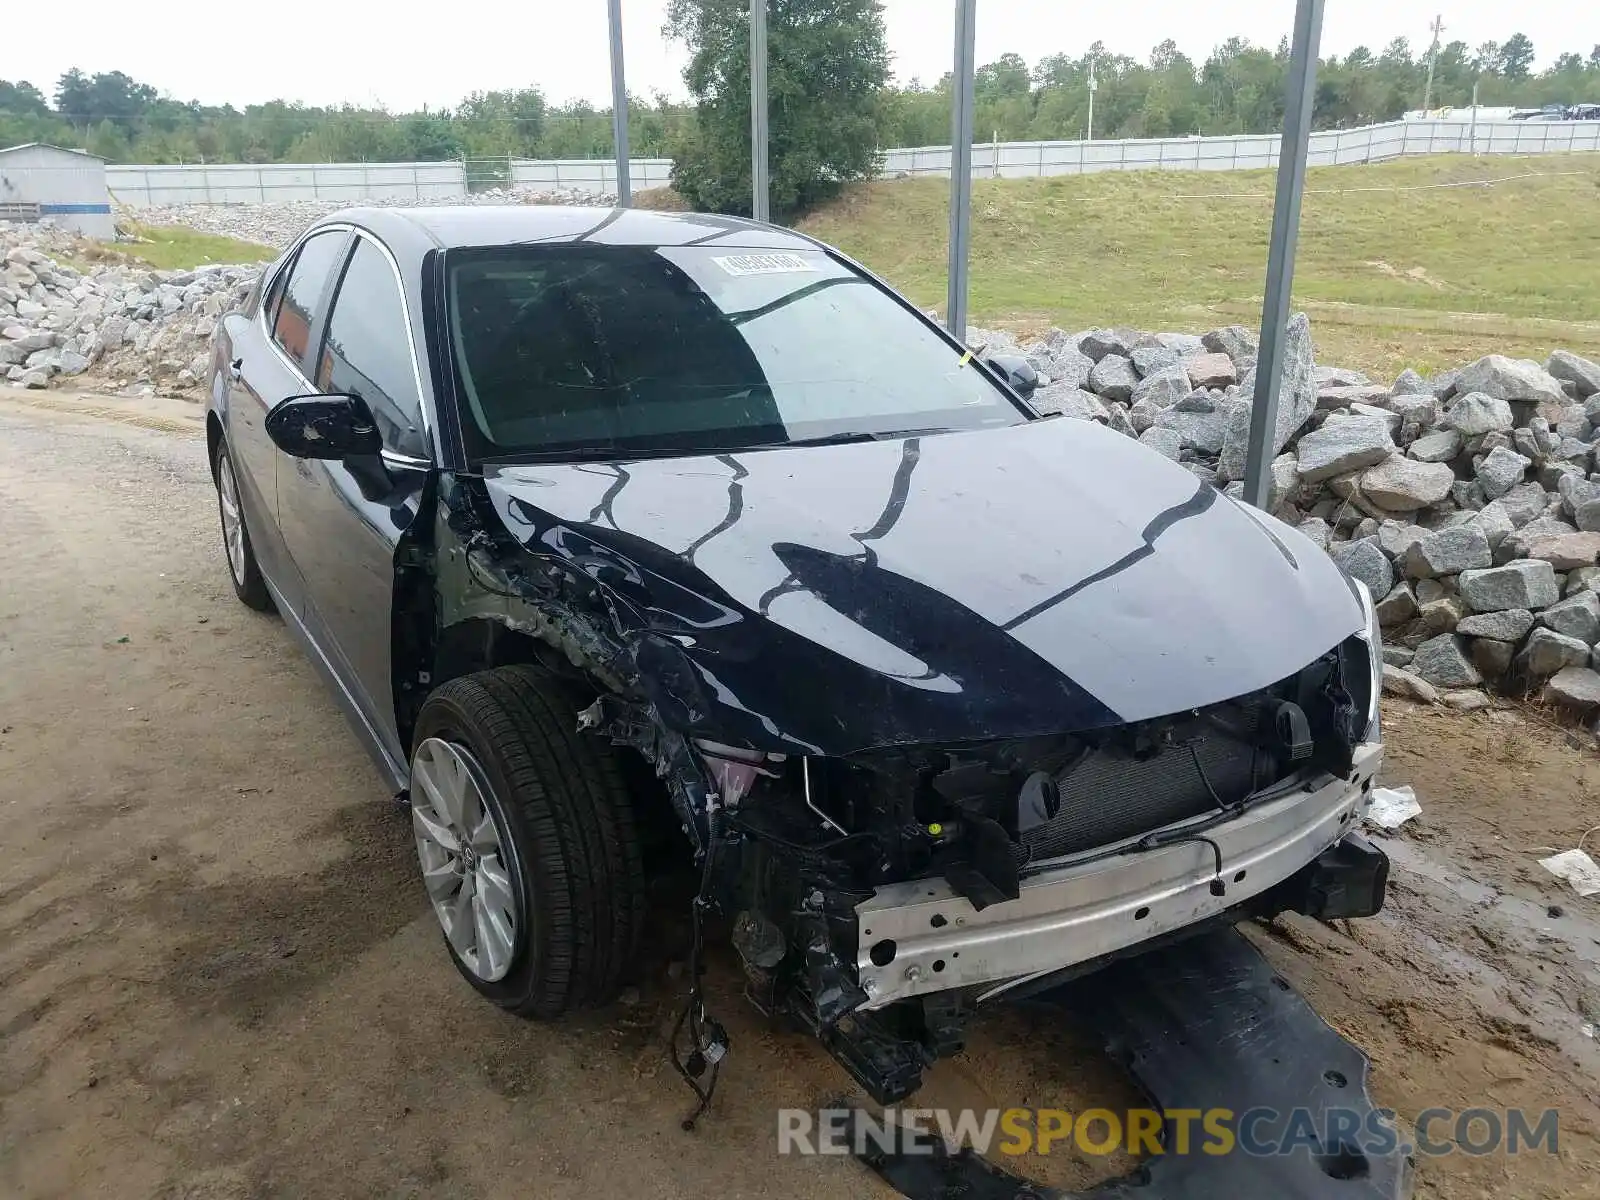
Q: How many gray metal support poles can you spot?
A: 4